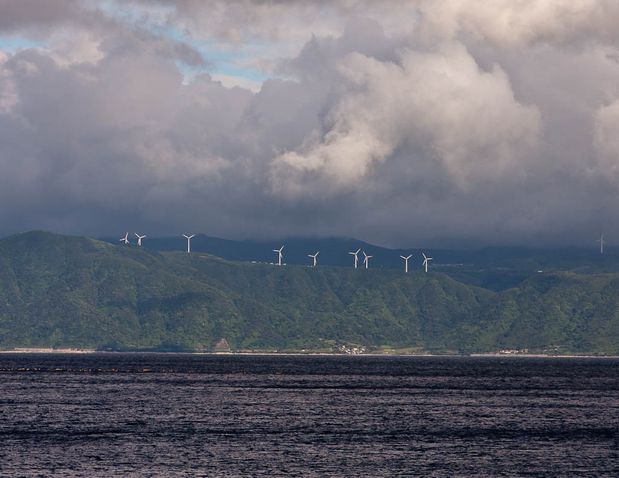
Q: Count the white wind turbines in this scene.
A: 10